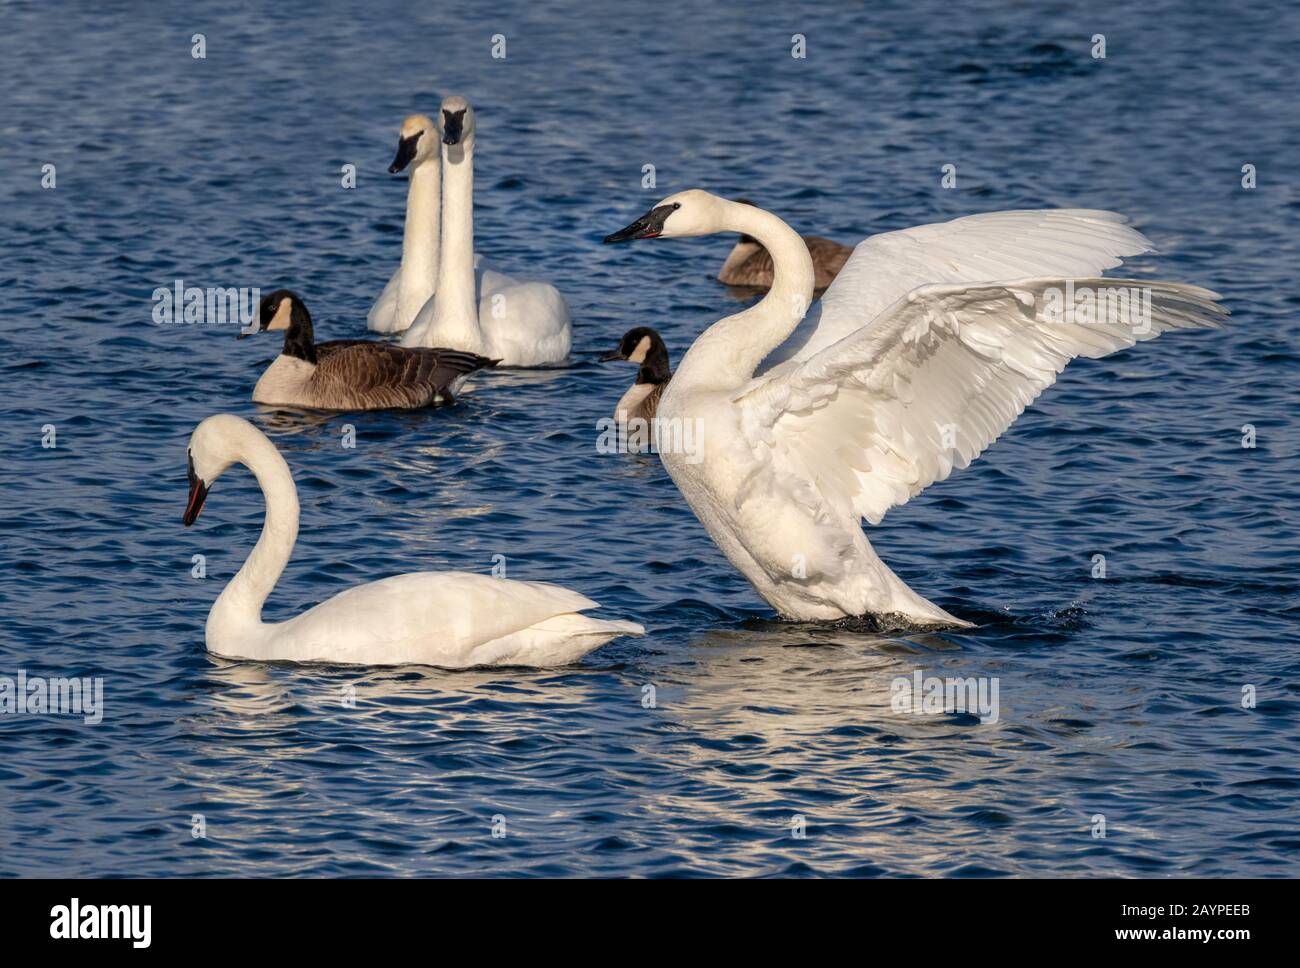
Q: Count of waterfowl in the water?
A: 7